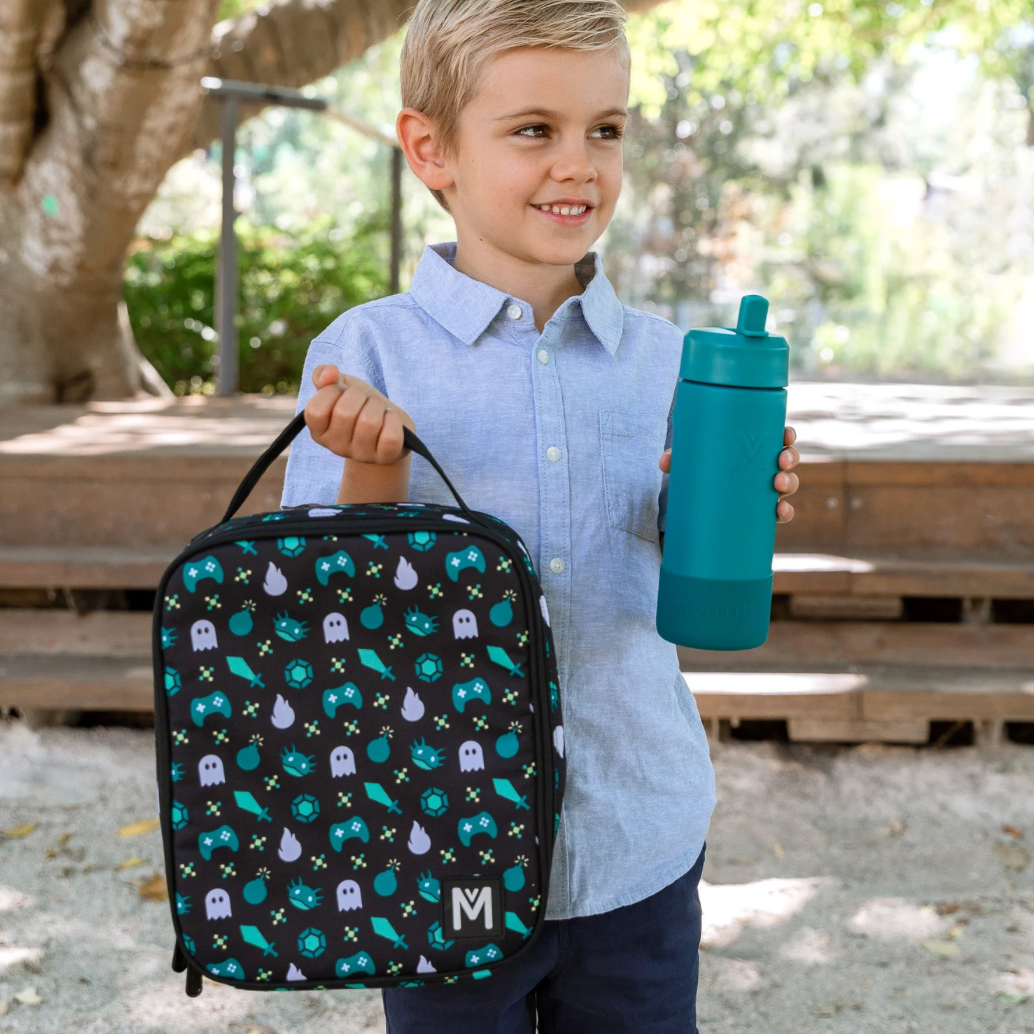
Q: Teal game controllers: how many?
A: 12